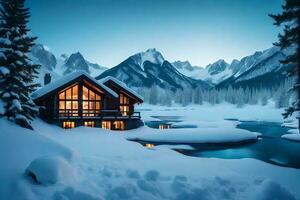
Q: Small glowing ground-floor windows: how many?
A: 4